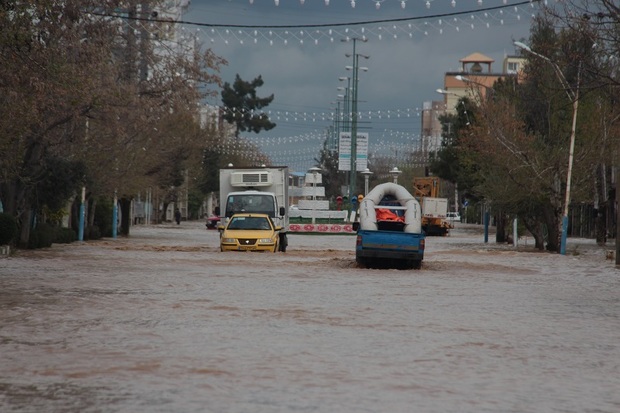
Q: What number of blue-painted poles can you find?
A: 4